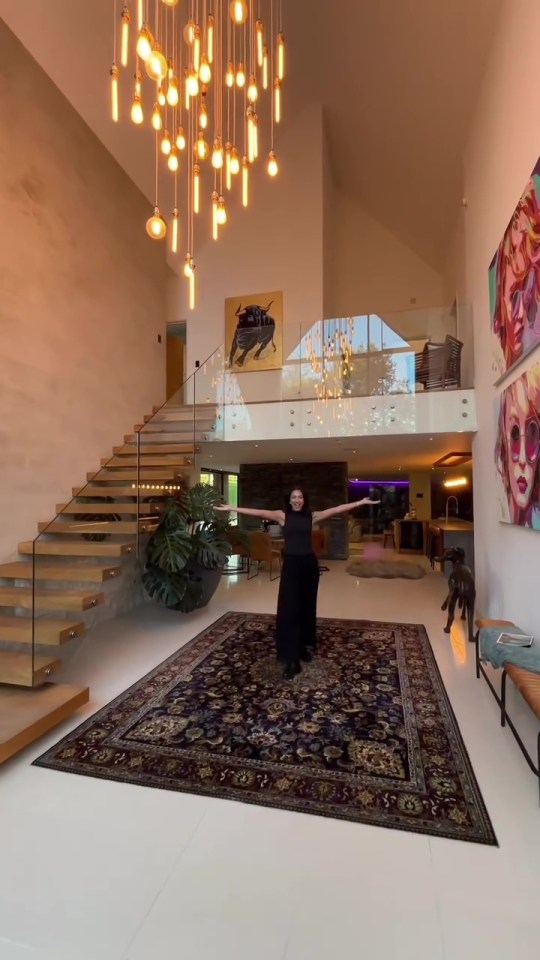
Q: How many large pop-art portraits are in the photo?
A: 2